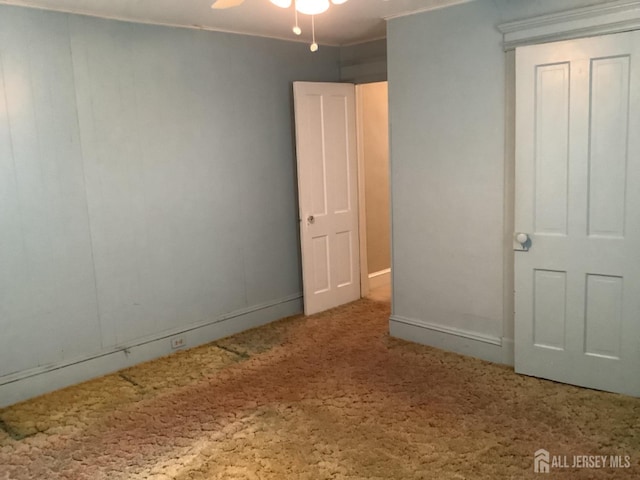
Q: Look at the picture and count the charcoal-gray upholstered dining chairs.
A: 0